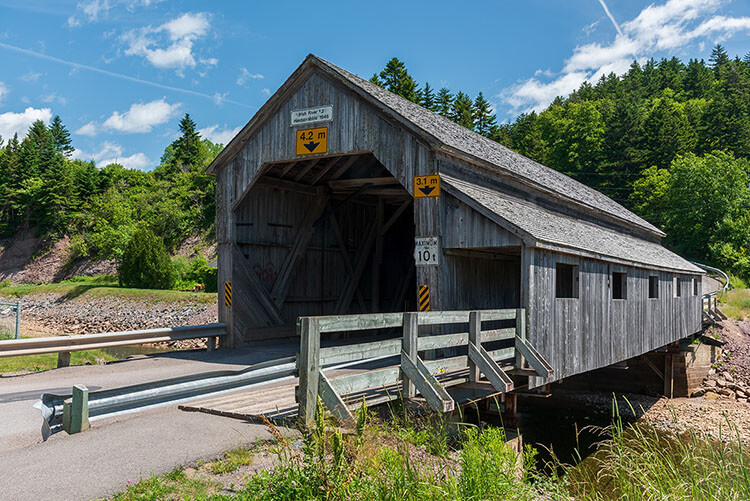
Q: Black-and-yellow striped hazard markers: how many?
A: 2